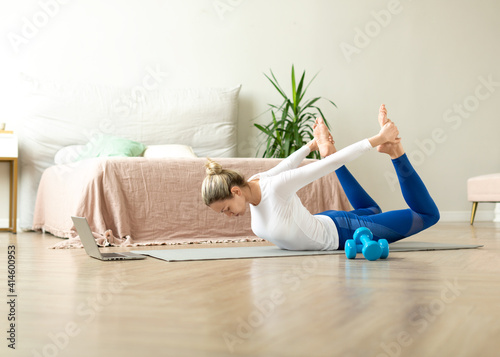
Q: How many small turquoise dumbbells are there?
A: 2